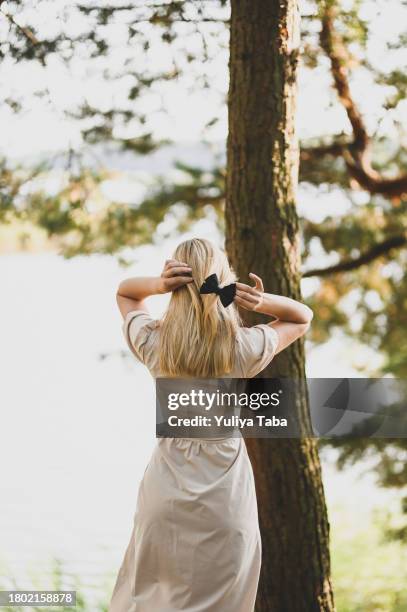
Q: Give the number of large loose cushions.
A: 0